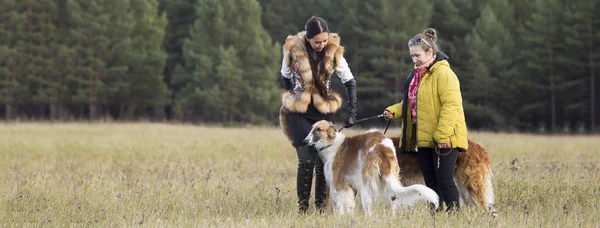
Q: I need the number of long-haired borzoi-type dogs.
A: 2